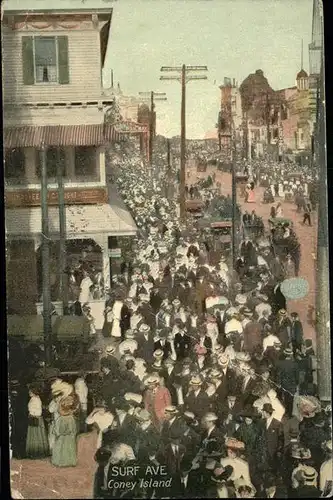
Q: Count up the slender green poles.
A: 2